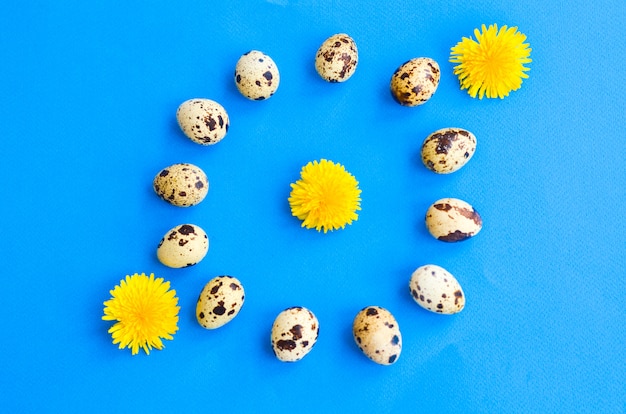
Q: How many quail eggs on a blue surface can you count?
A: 12